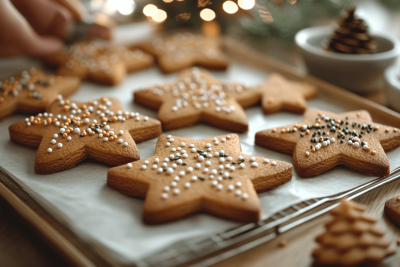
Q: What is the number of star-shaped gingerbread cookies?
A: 8